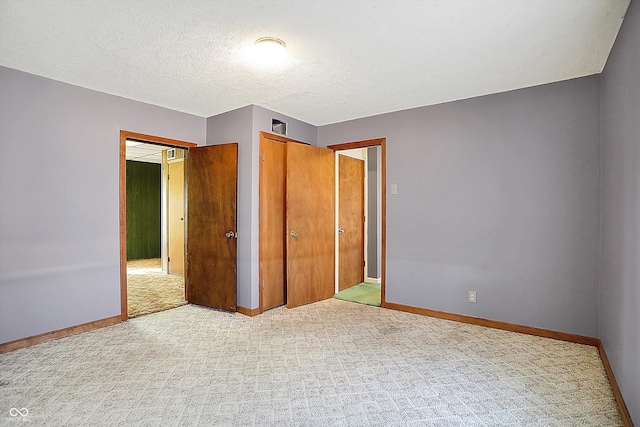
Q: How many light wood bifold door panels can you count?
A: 2